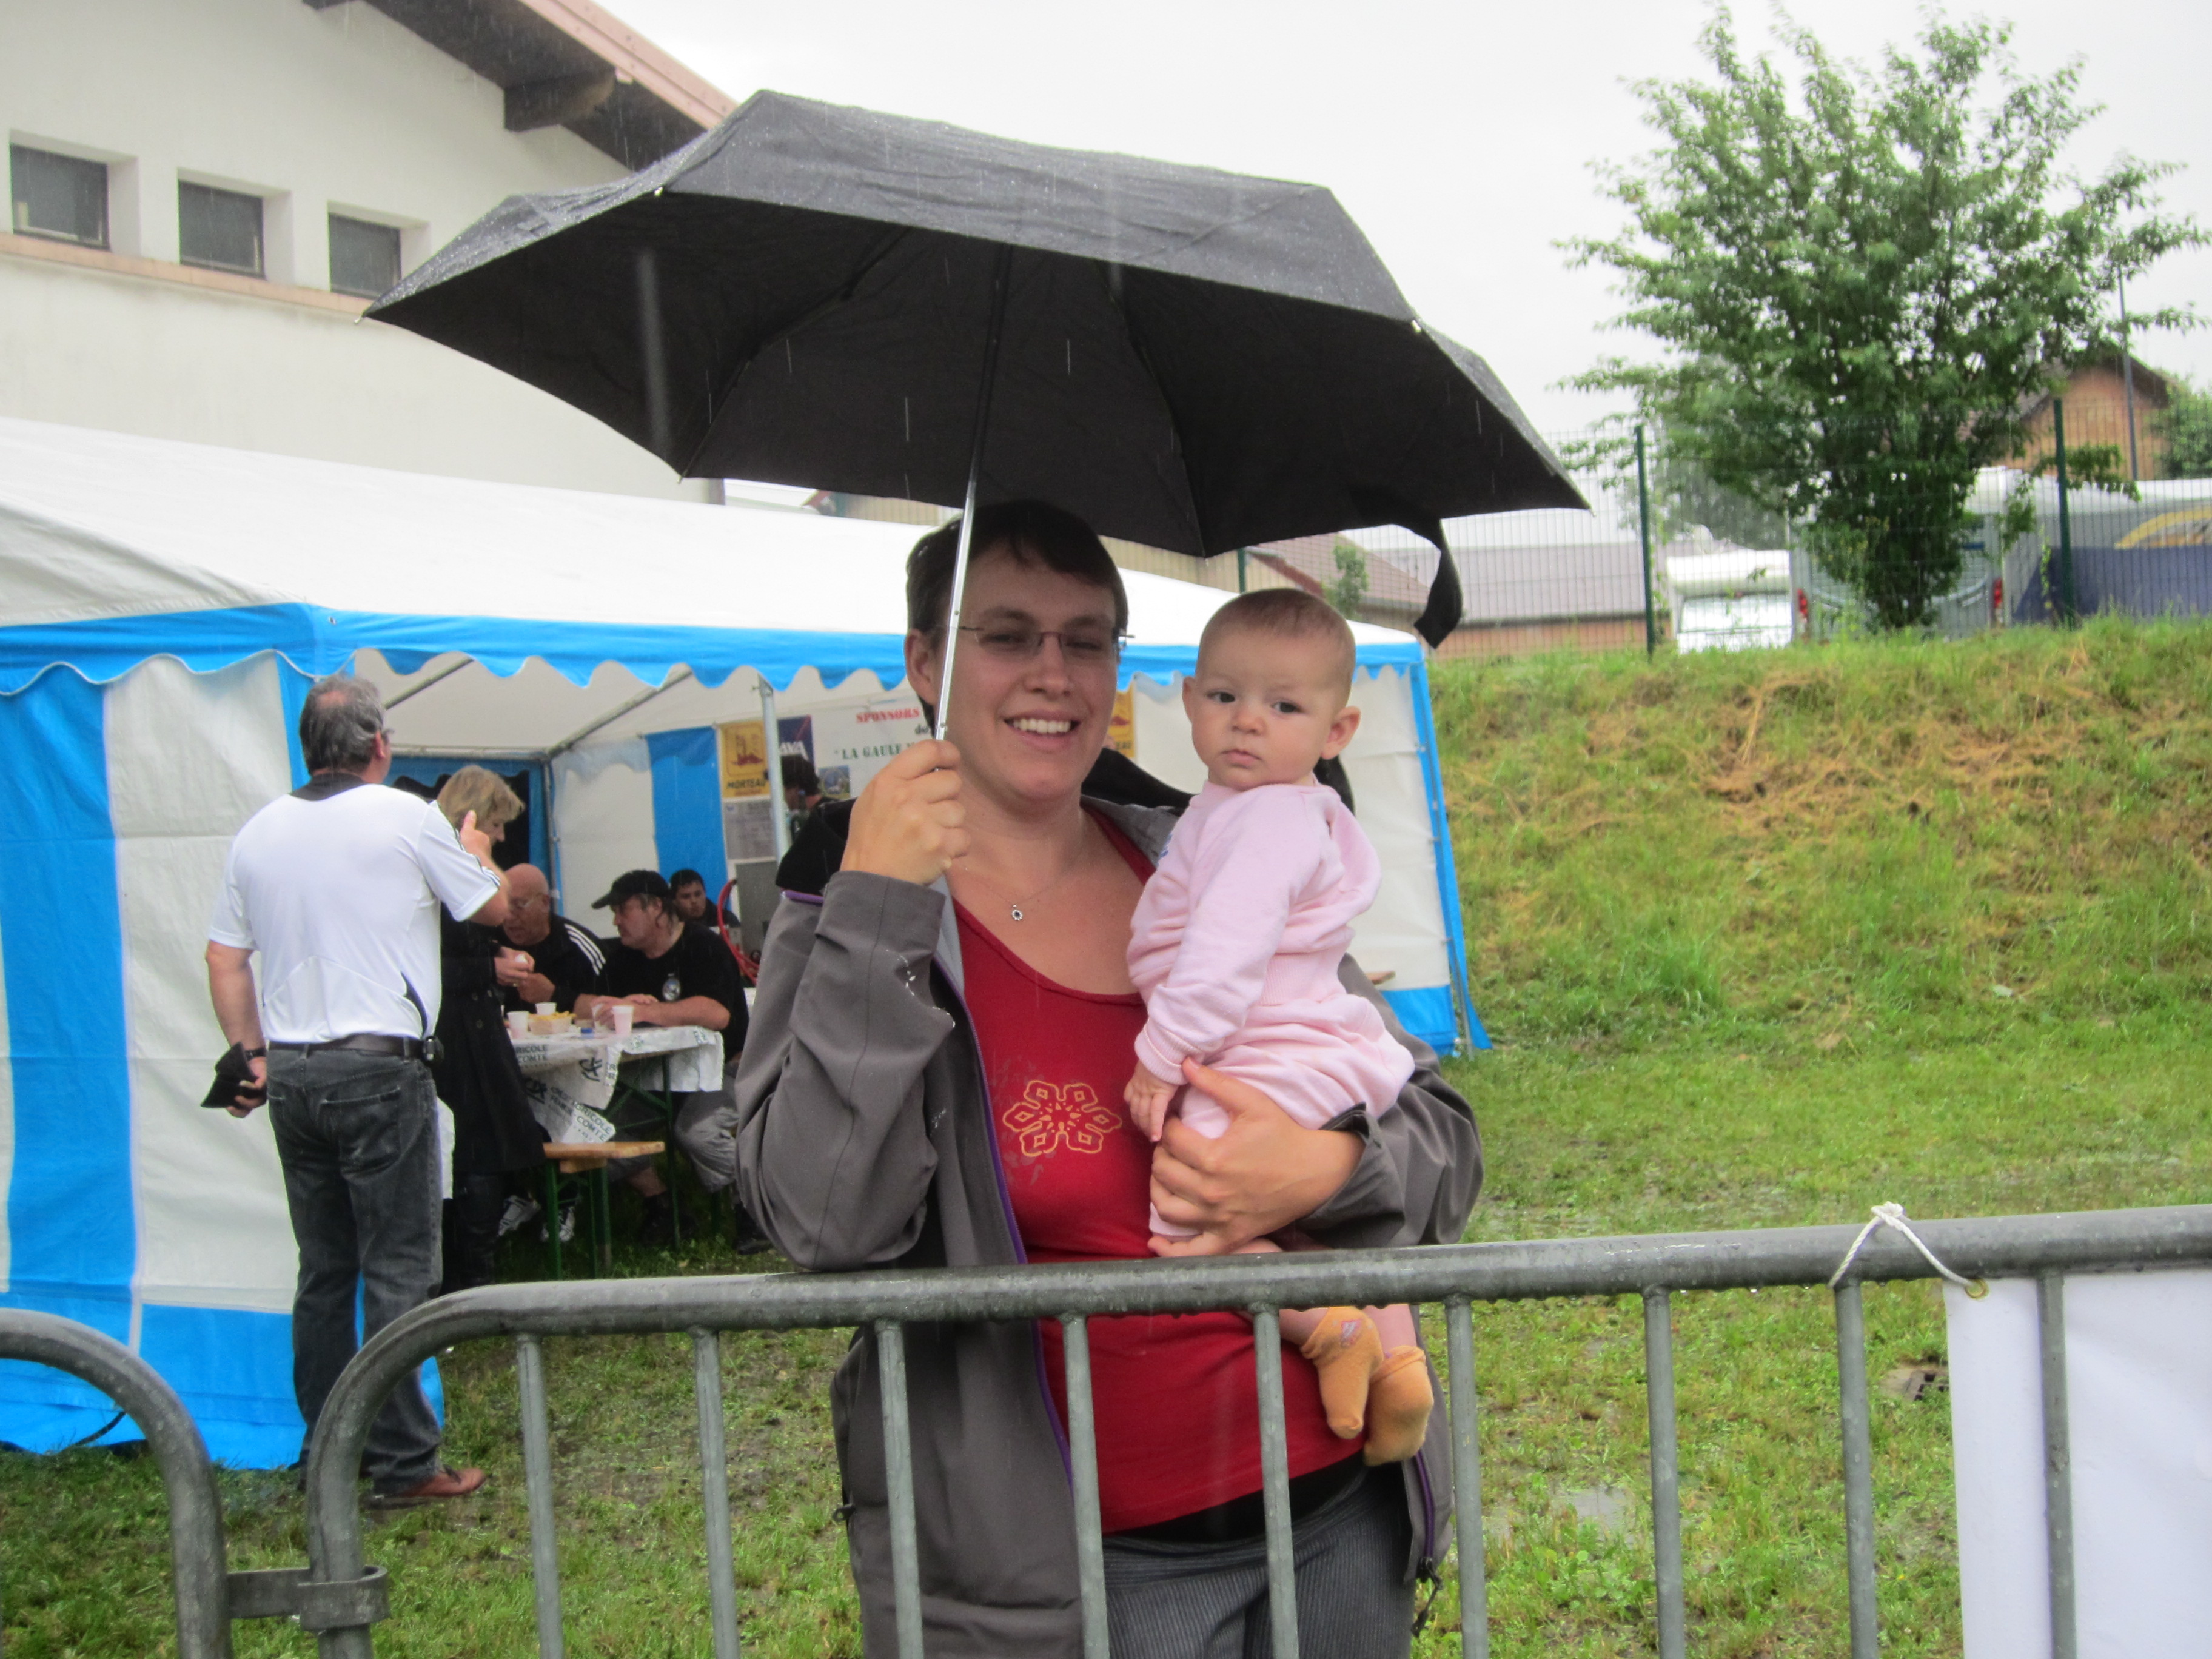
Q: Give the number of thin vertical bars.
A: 9